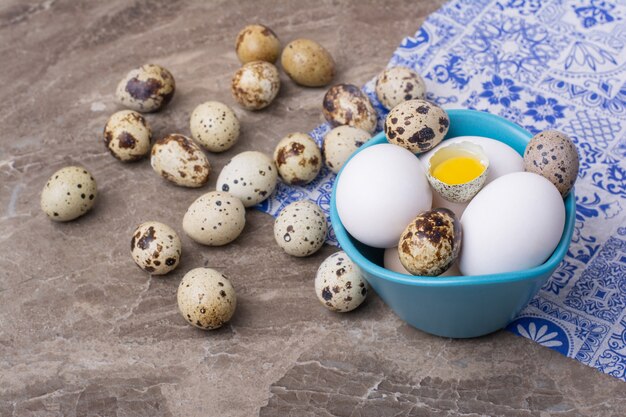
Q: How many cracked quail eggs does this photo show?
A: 1